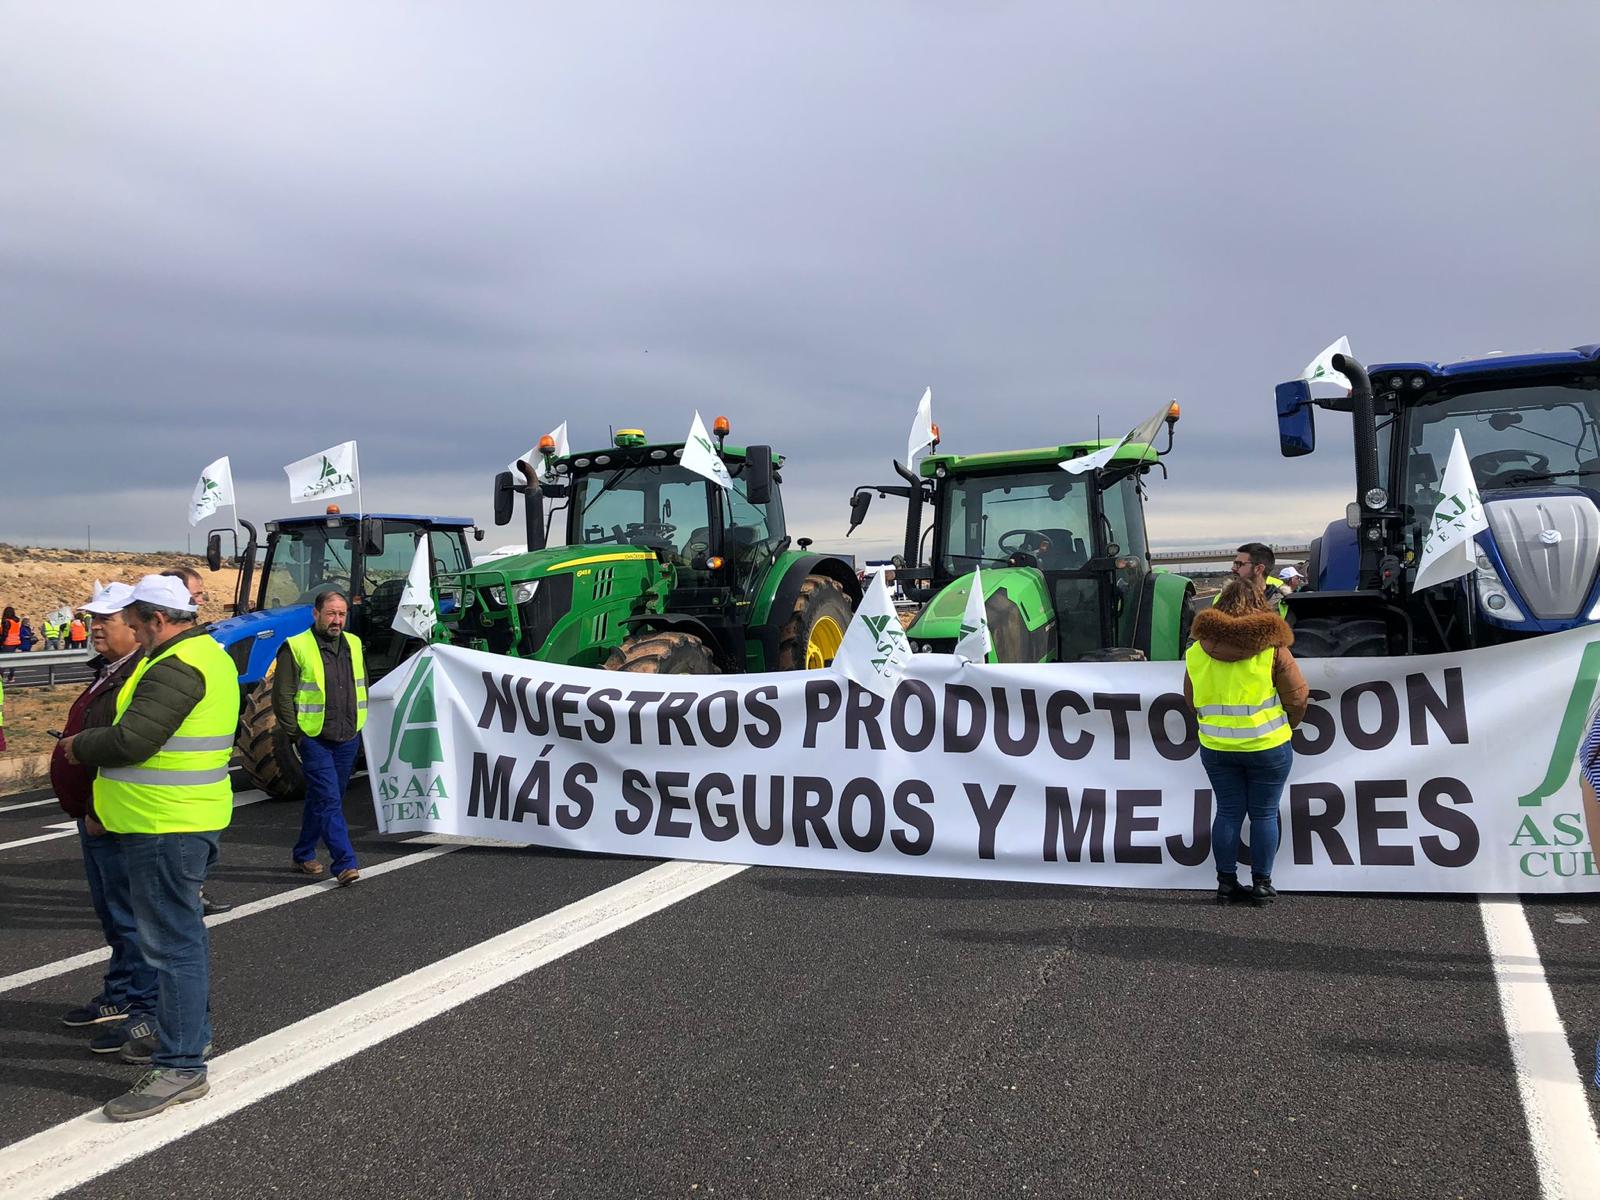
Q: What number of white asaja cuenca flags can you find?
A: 11